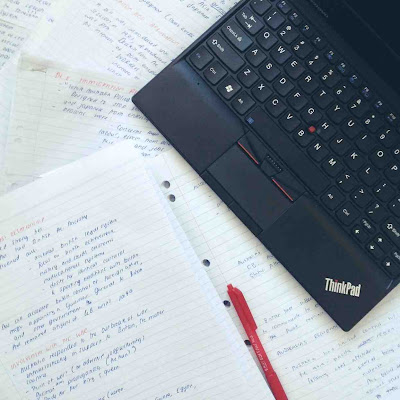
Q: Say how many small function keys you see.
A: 10